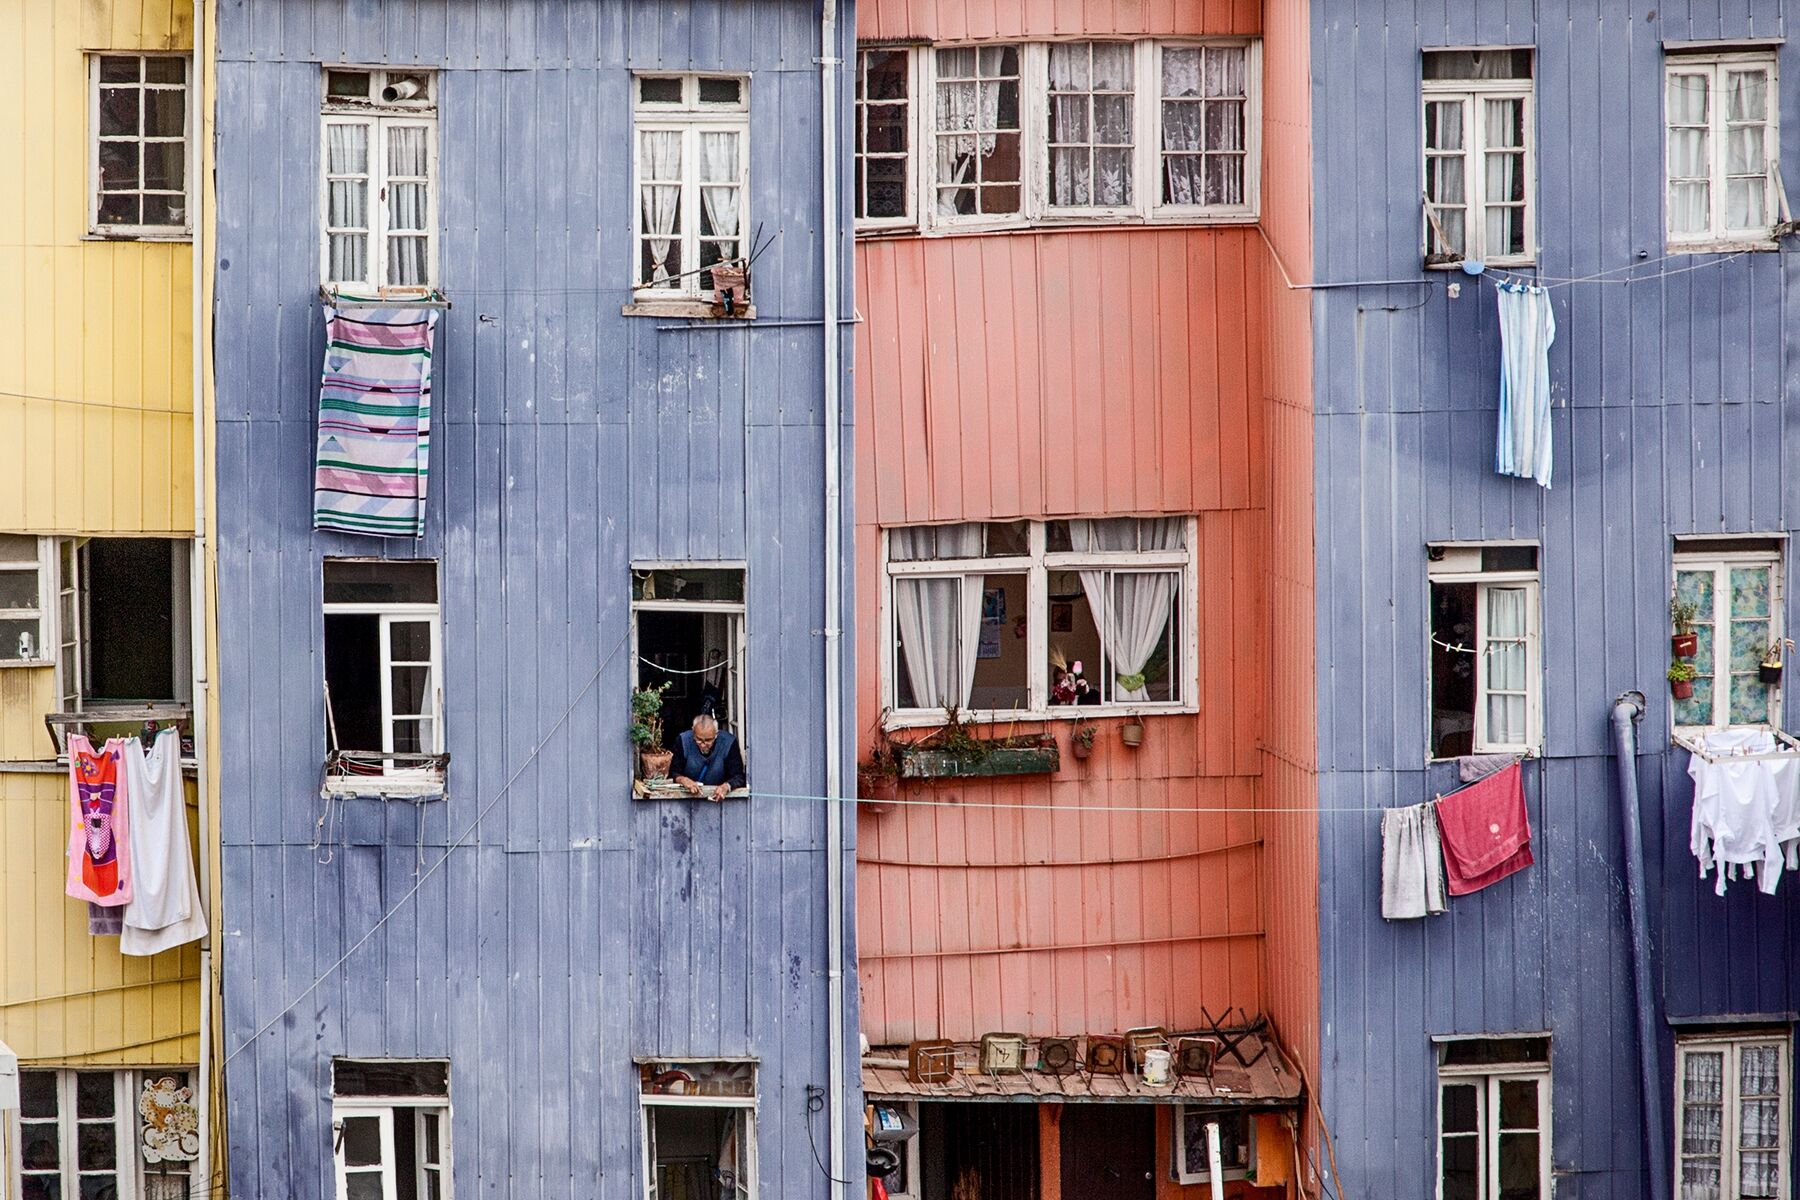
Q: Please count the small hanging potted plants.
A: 5